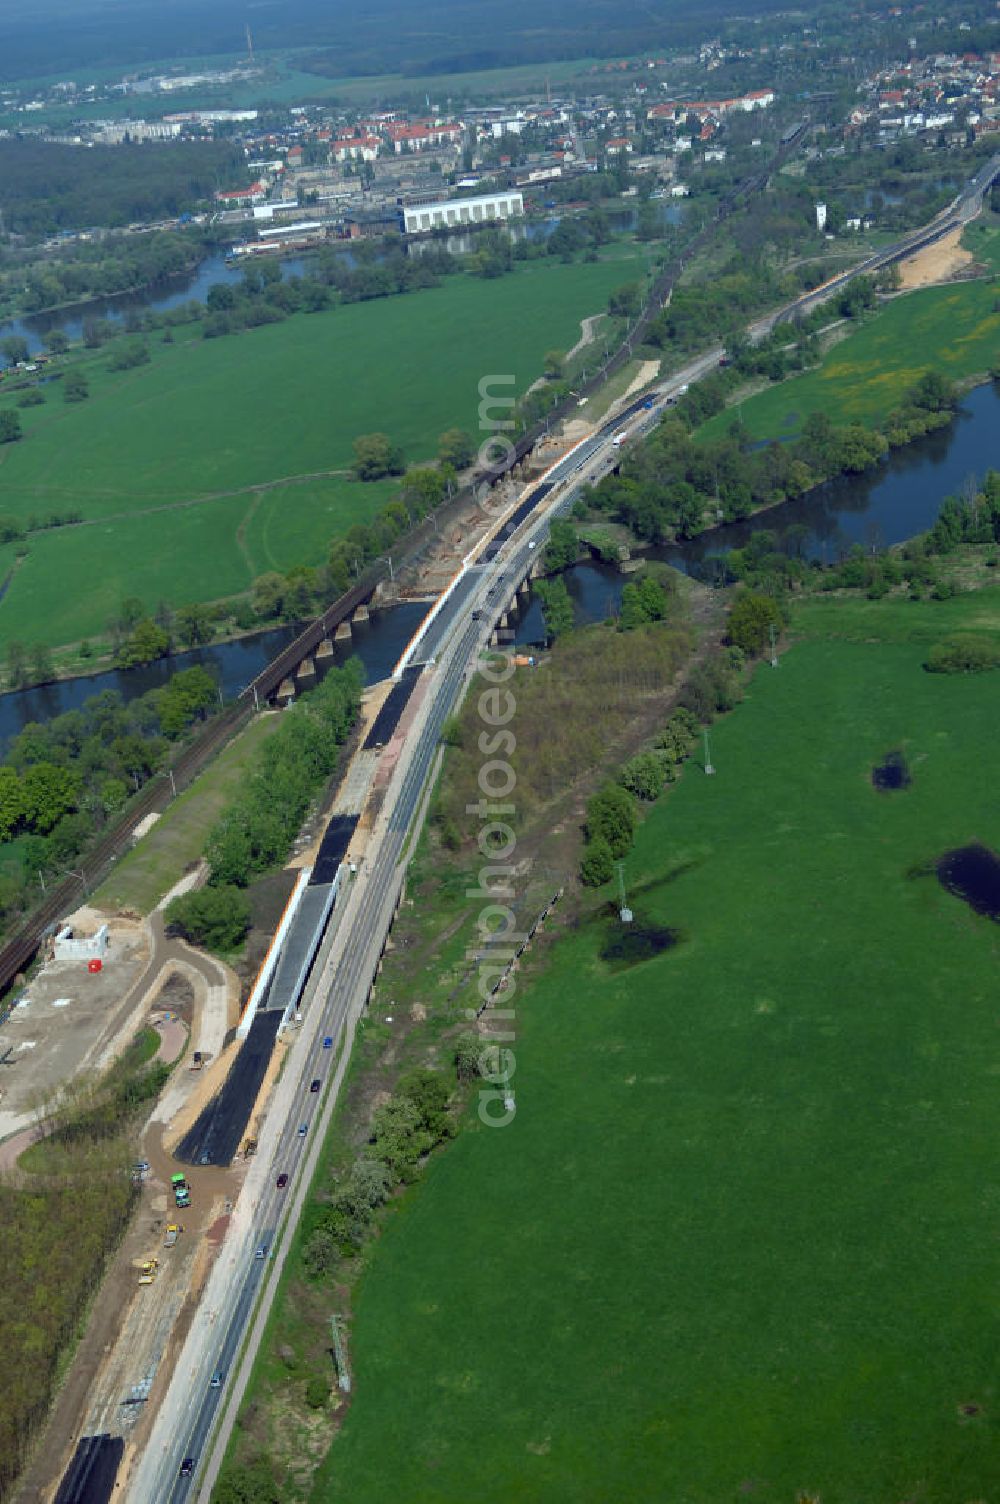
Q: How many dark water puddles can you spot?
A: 3